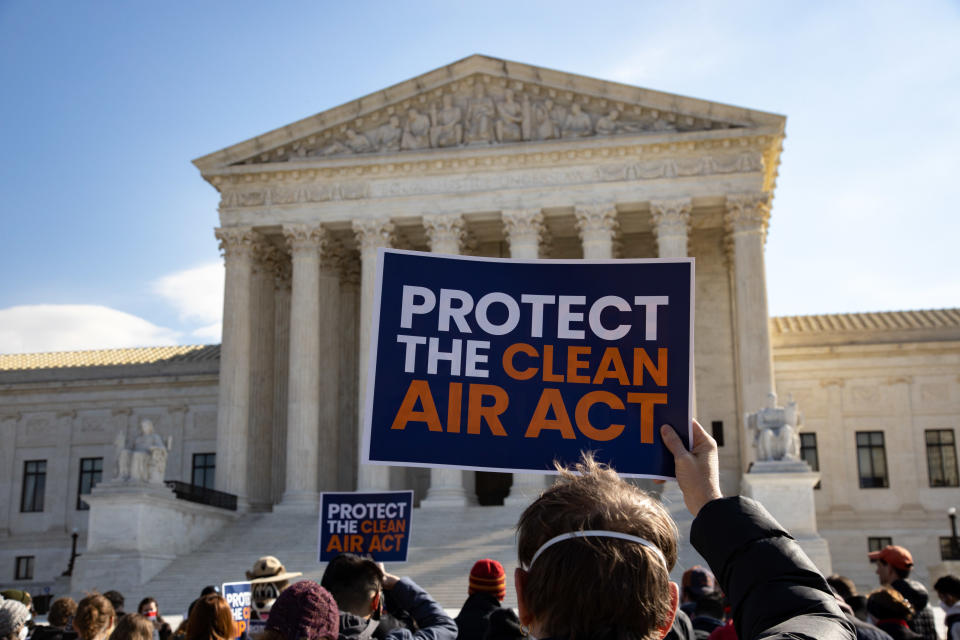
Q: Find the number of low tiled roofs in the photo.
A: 2